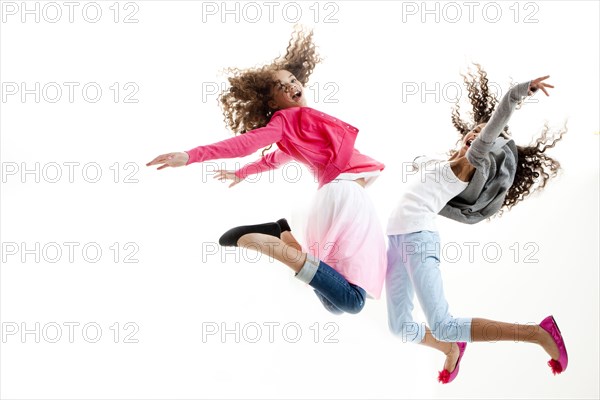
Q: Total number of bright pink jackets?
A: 1